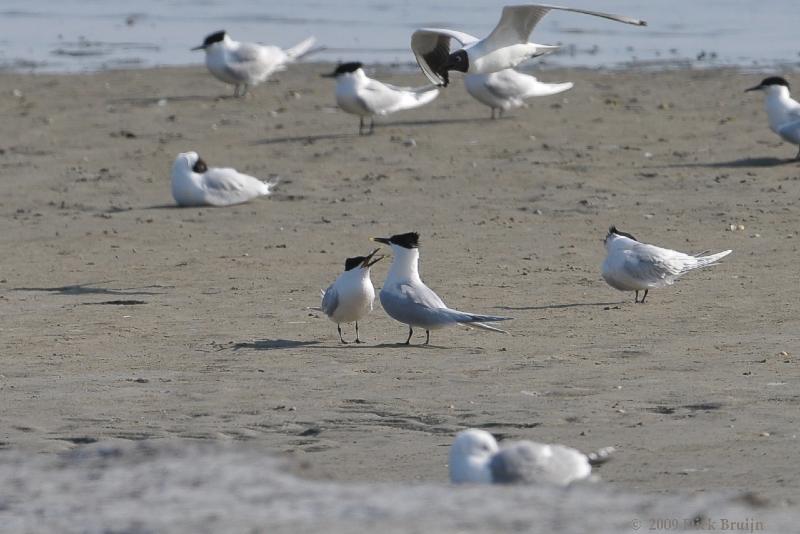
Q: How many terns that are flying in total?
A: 1